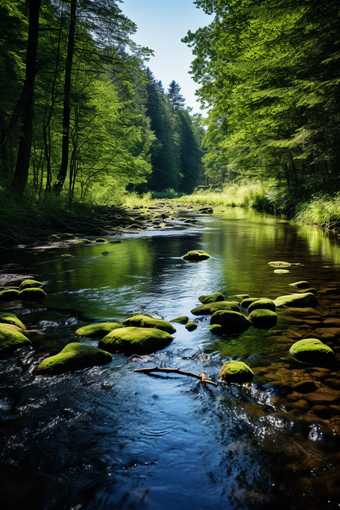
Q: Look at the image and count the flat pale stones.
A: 2